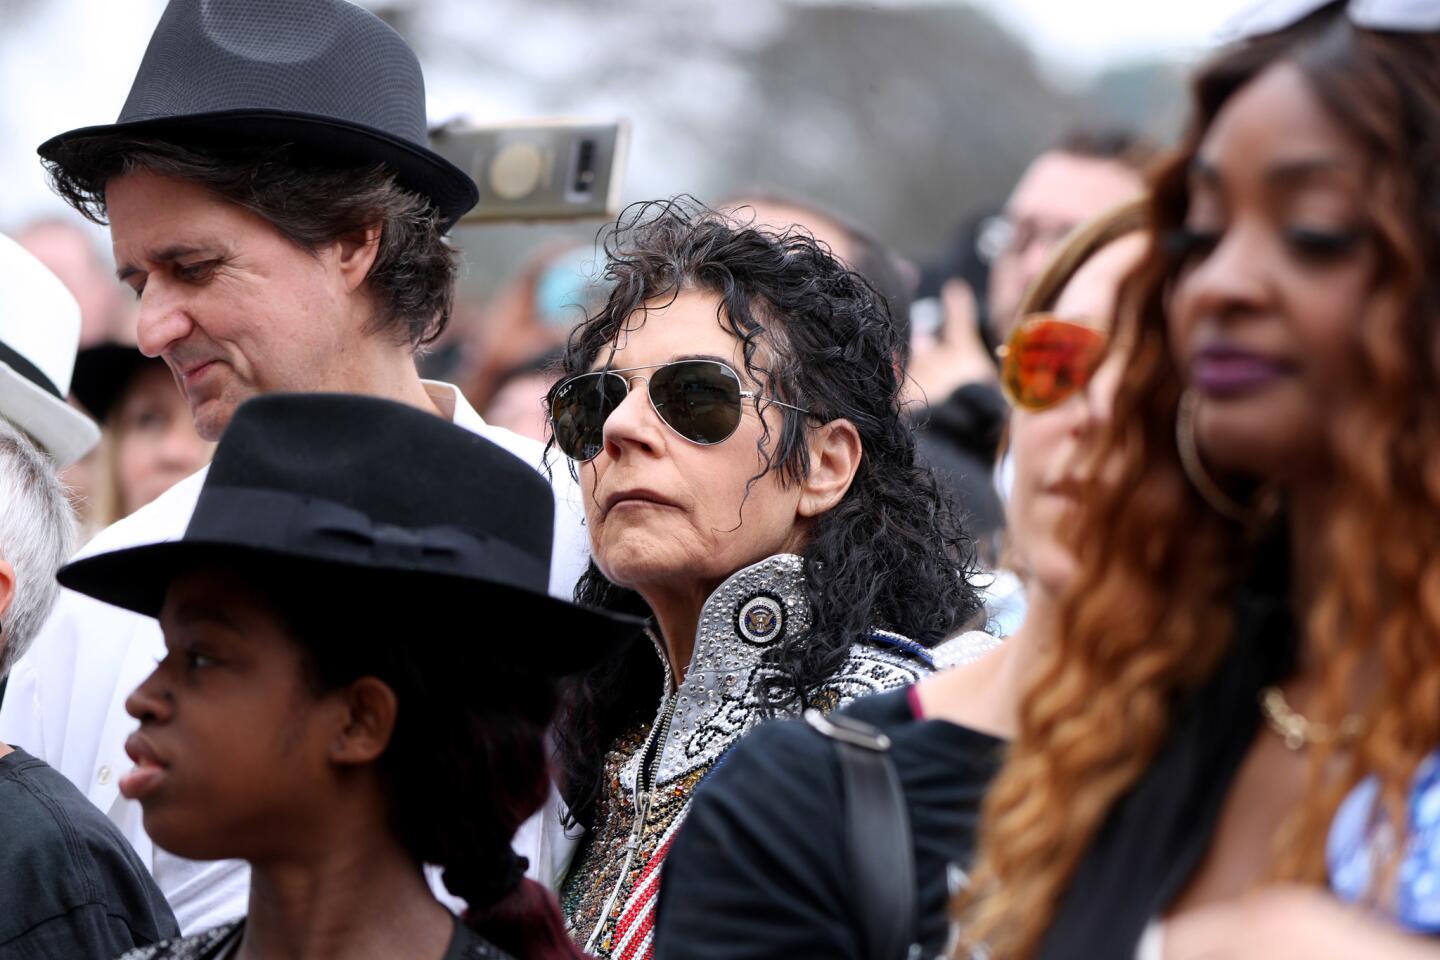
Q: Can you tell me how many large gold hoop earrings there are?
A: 1